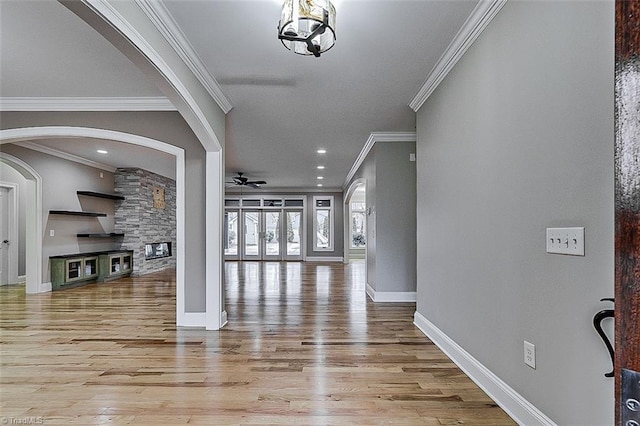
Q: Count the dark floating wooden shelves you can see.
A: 3